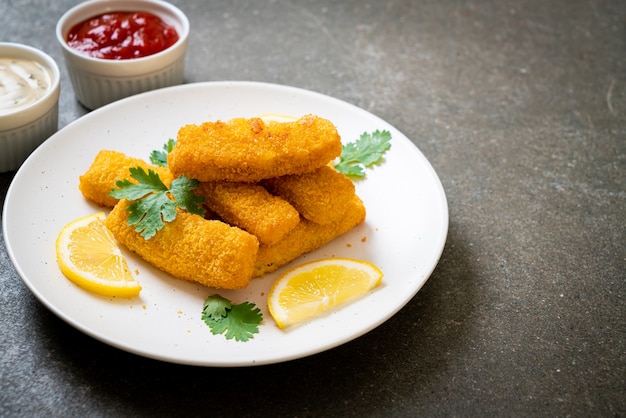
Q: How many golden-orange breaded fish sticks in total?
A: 6